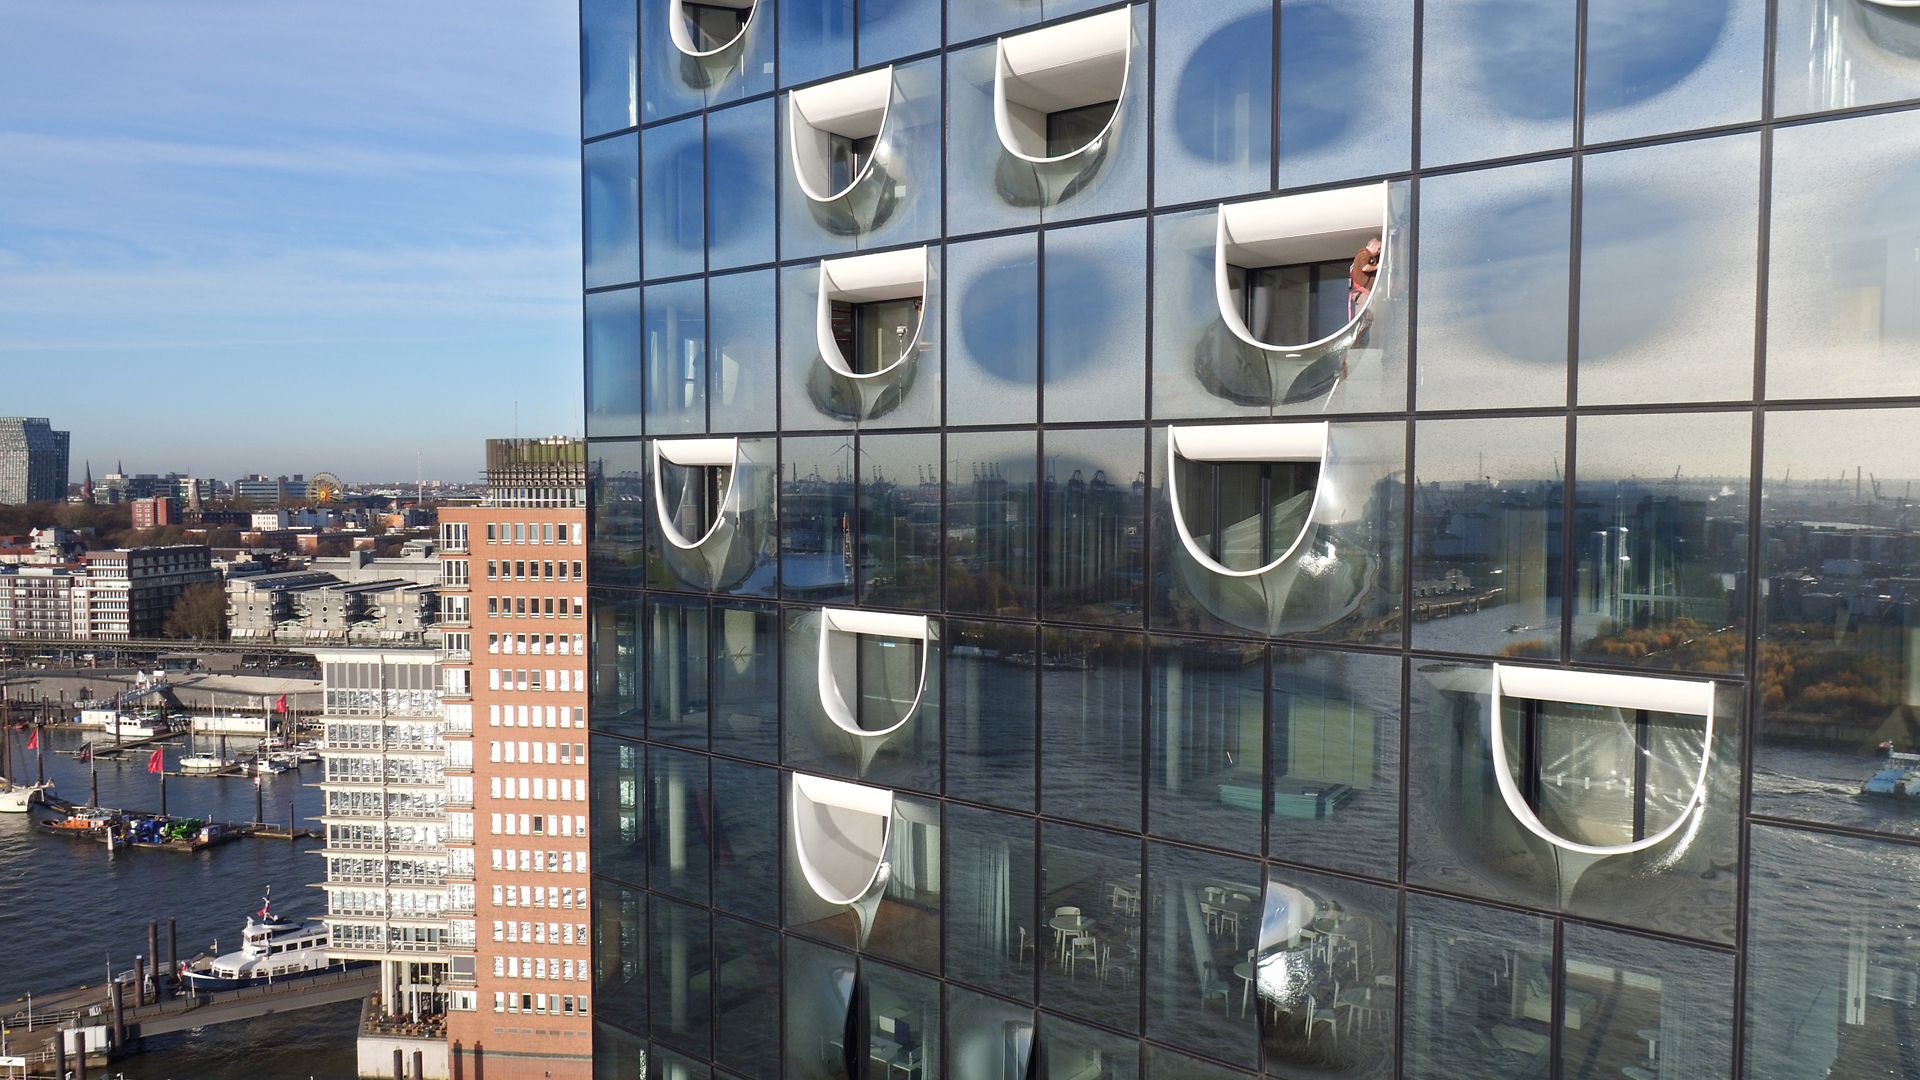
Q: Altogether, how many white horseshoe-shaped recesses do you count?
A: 11